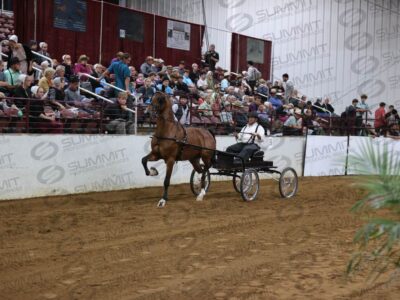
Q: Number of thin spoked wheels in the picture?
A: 4